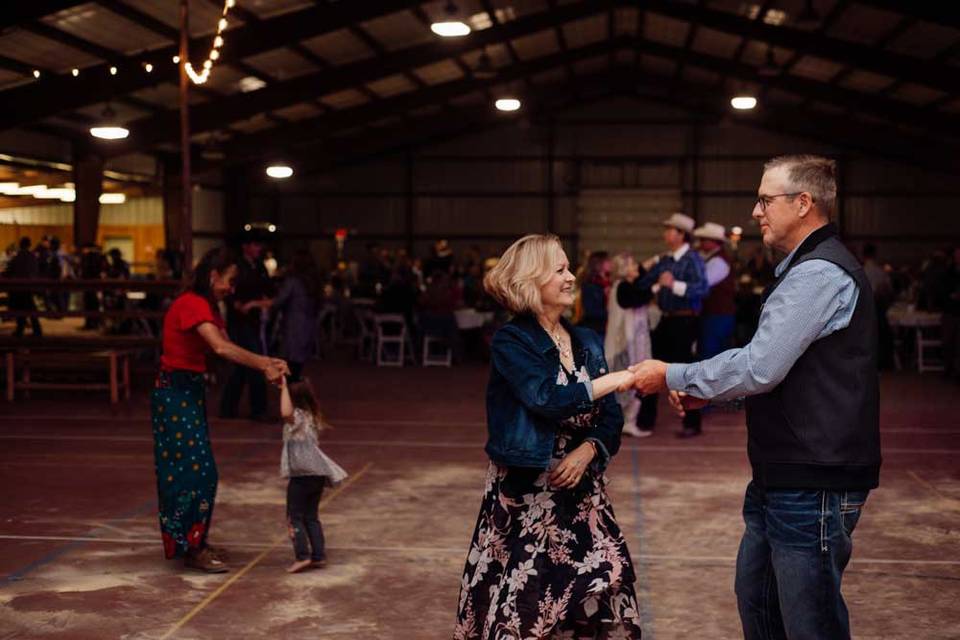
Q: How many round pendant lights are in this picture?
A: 5